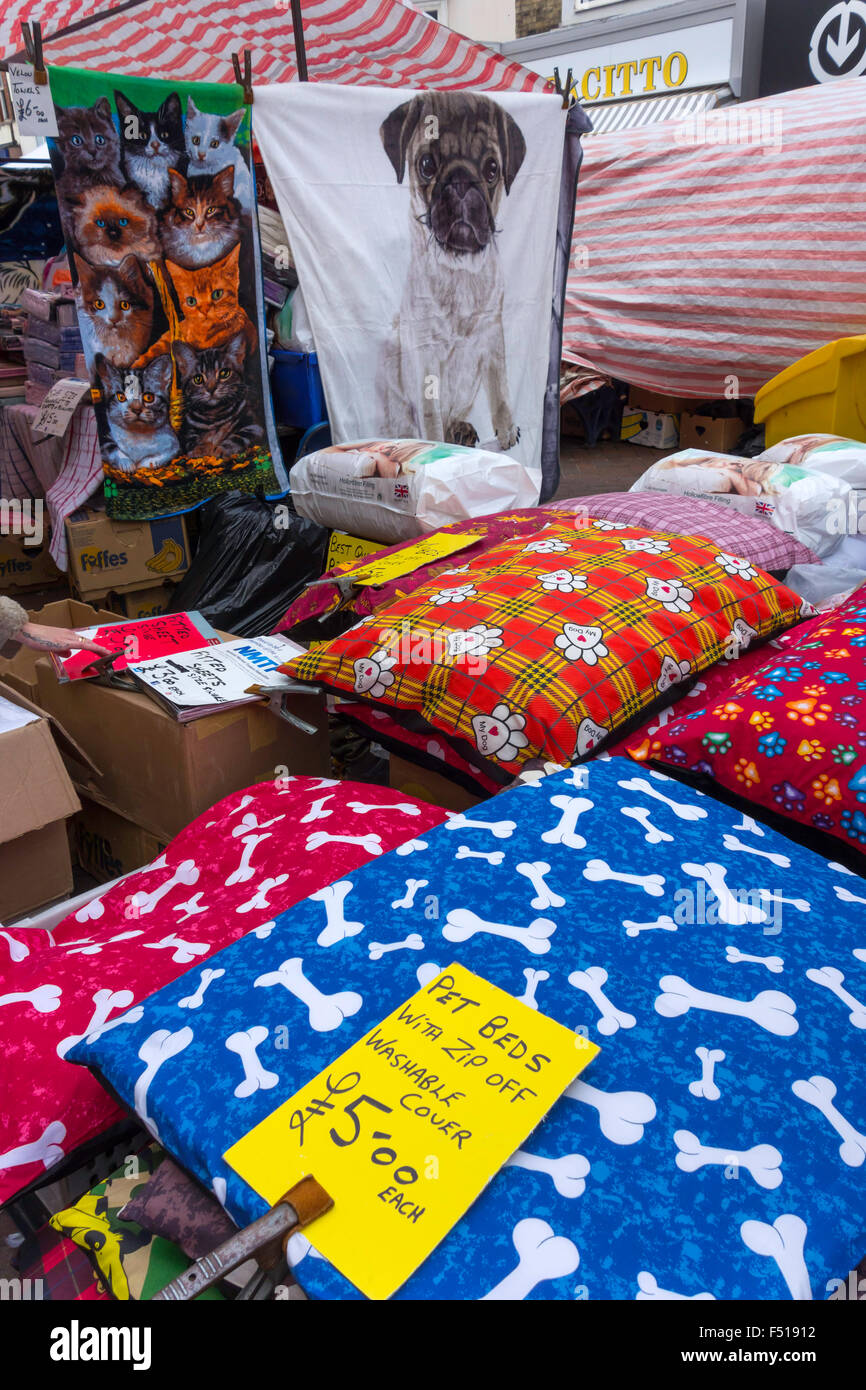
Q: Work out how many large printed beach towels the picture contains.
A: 2